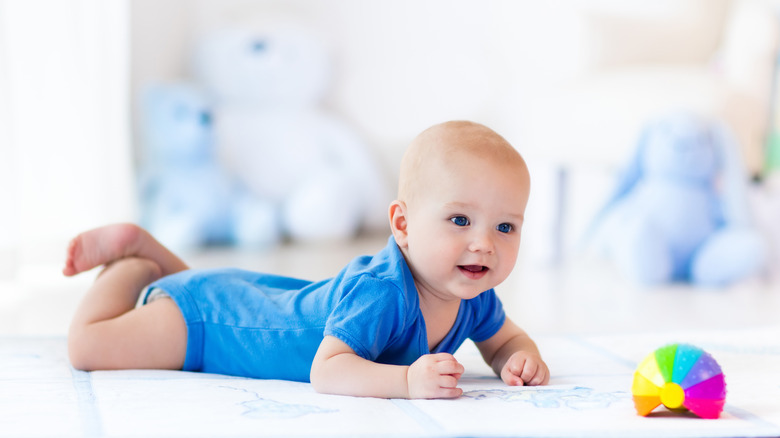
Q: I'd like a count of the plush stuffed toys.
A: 3